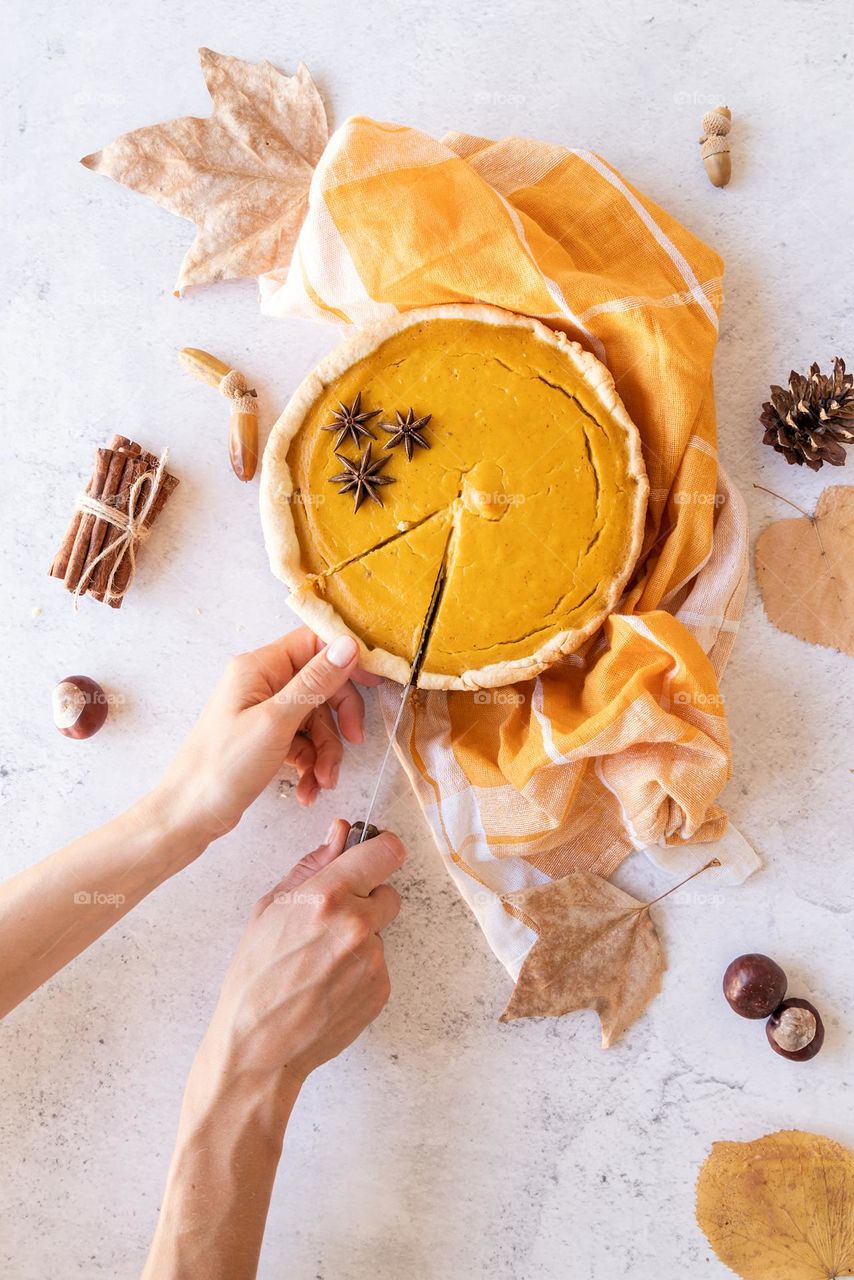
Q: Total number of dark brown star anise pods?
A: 3